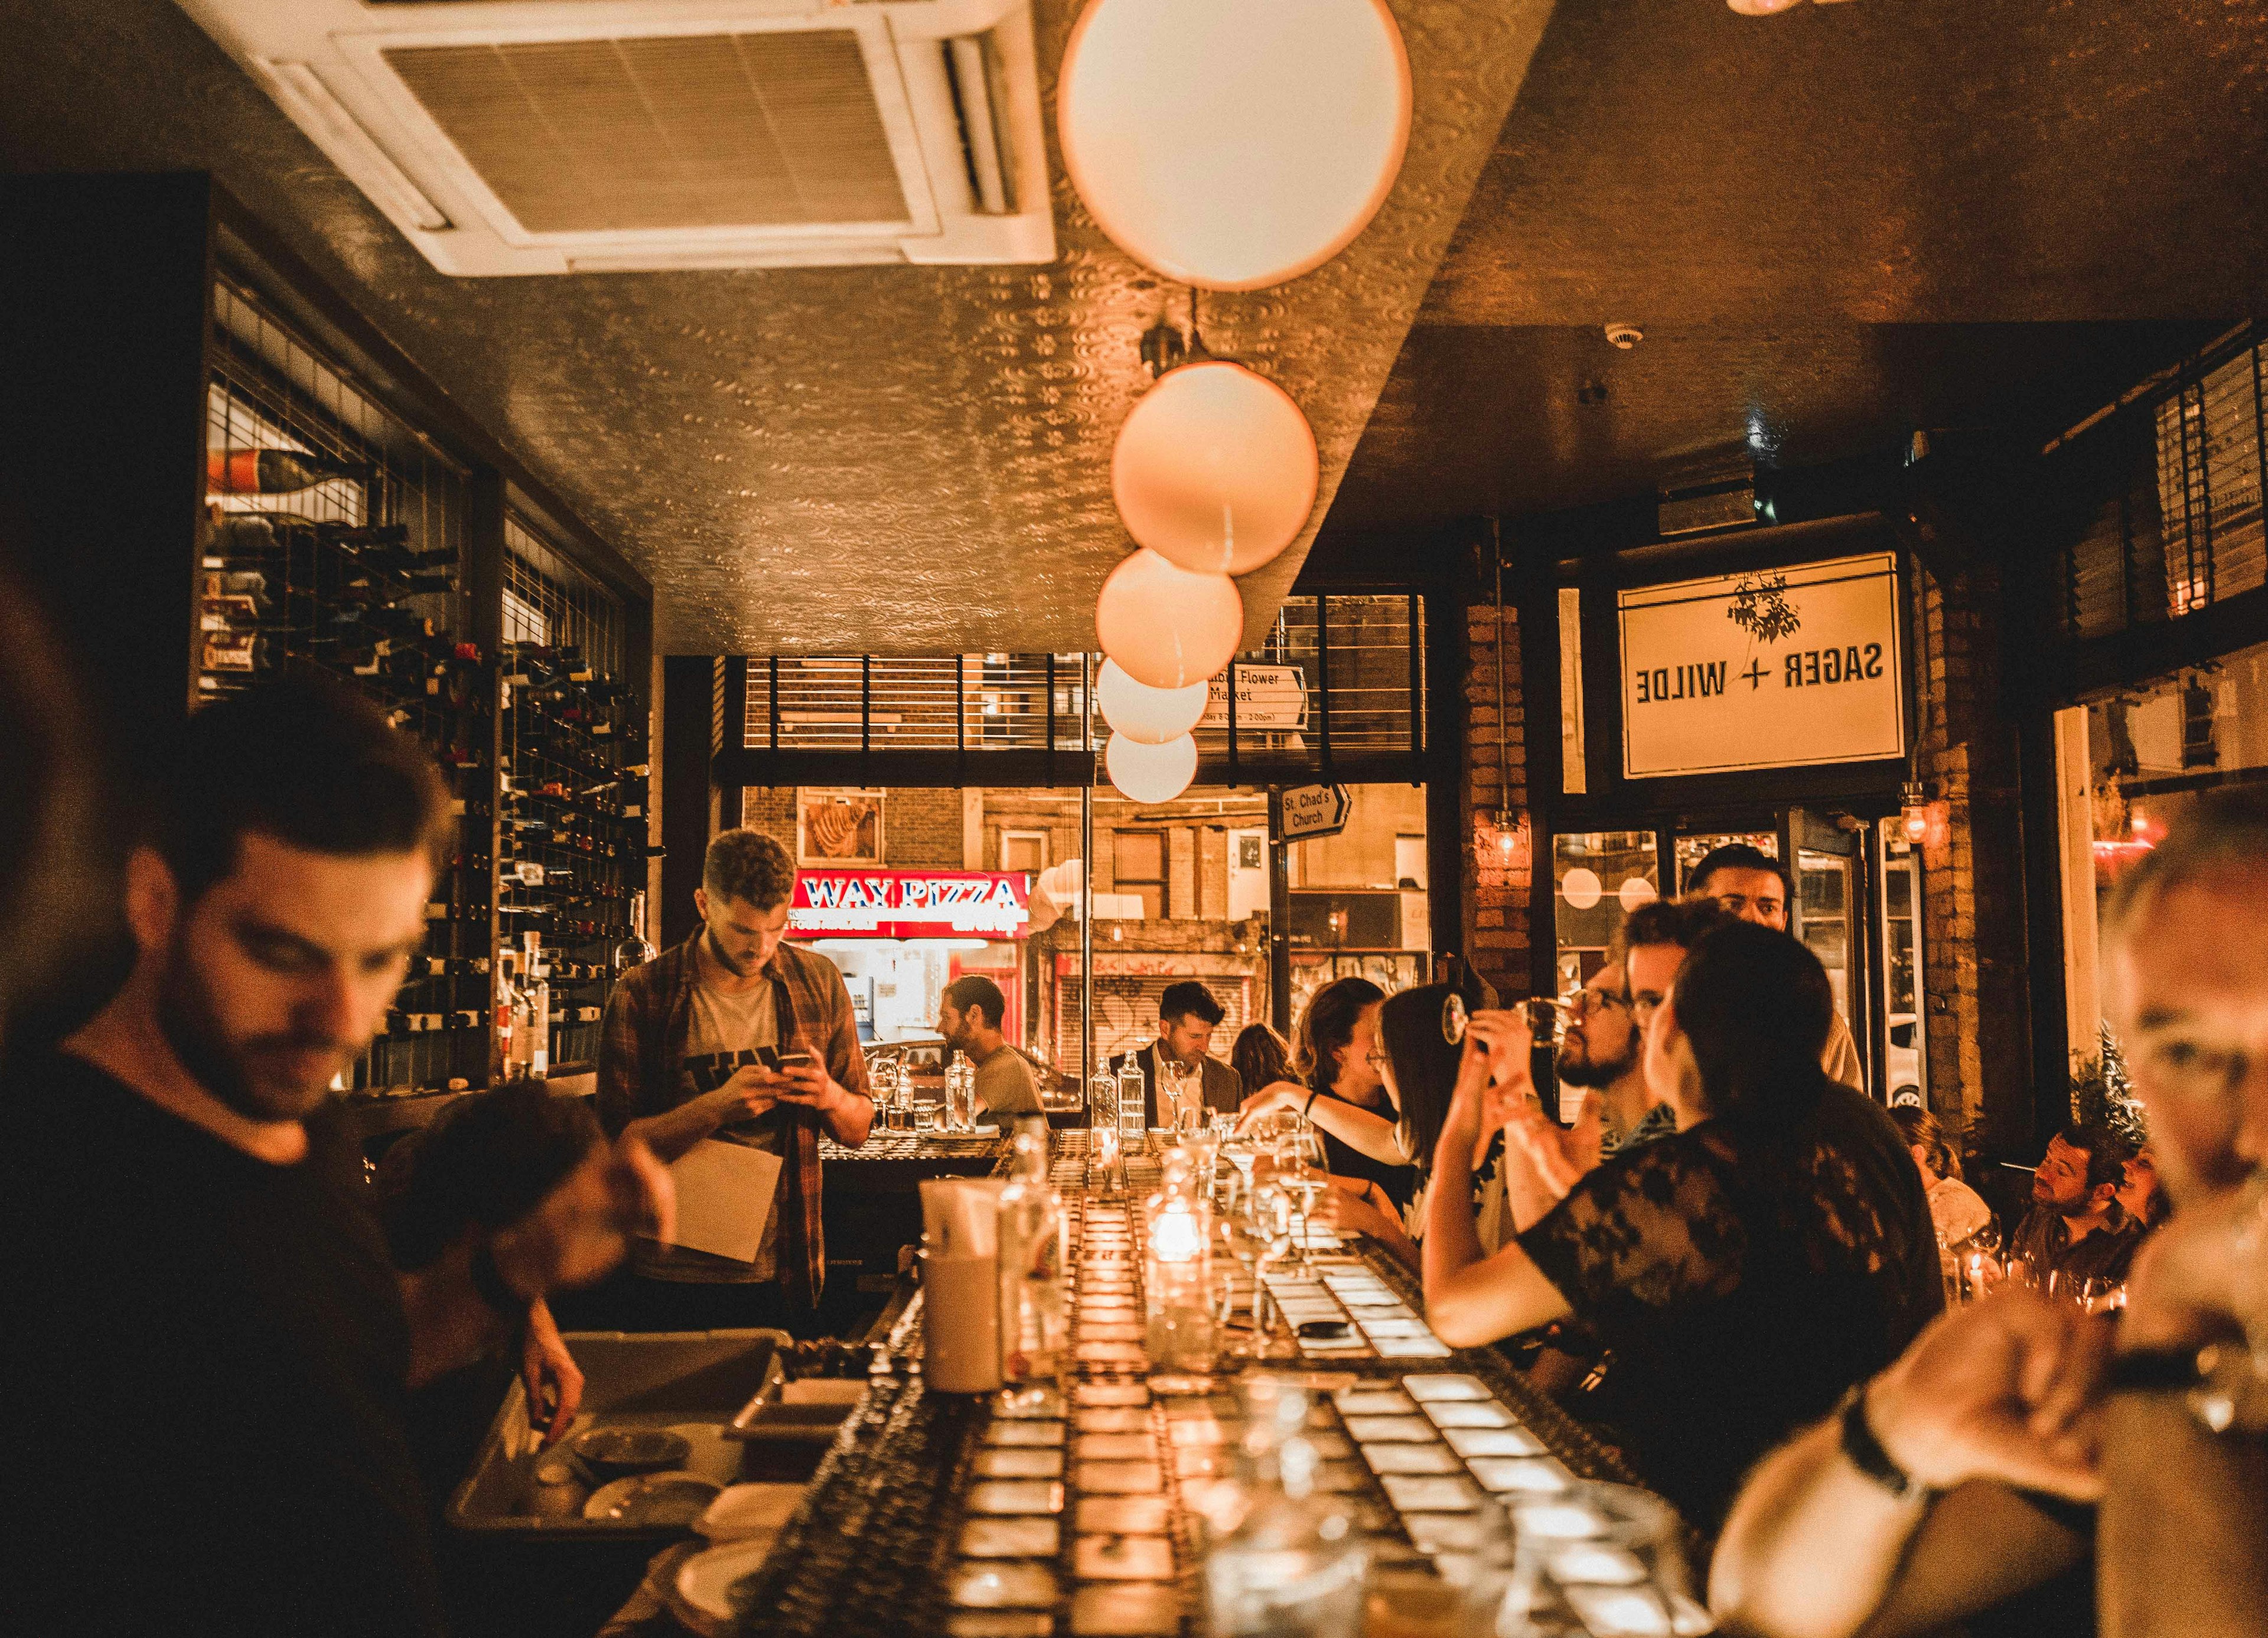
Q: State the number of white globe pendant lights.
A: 5